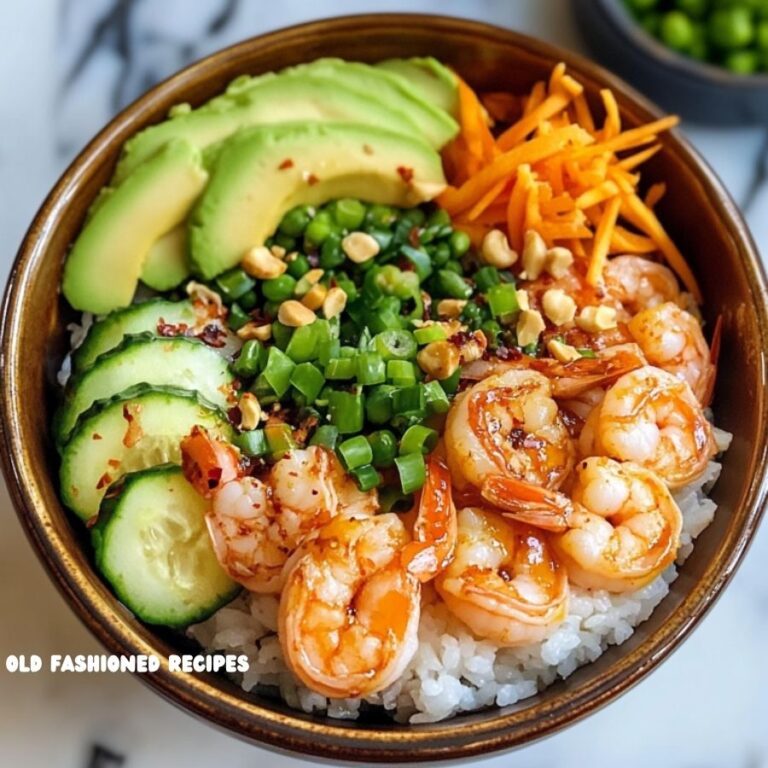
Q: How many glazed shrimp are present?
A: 8